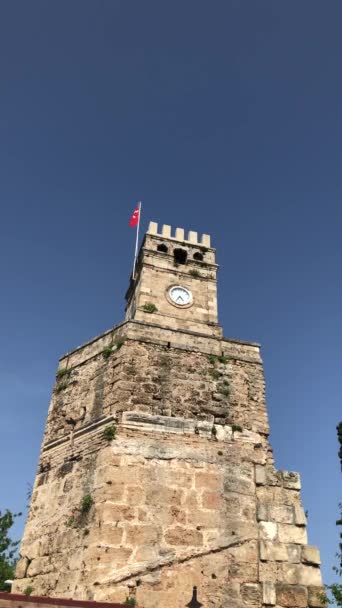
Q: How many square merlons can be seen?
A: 5